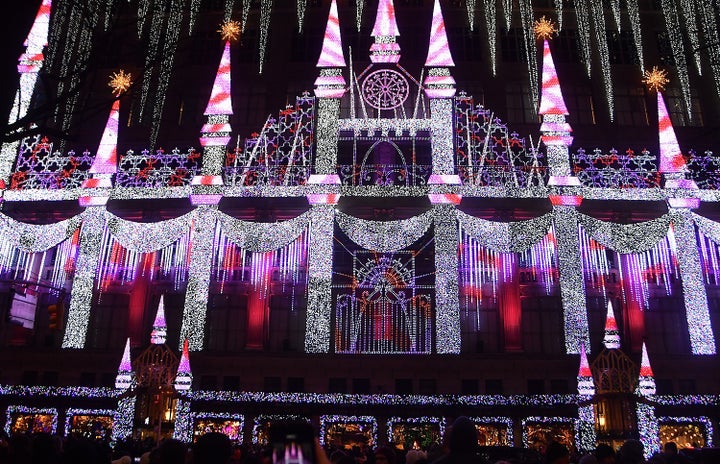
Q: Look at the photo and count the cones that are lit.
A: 14